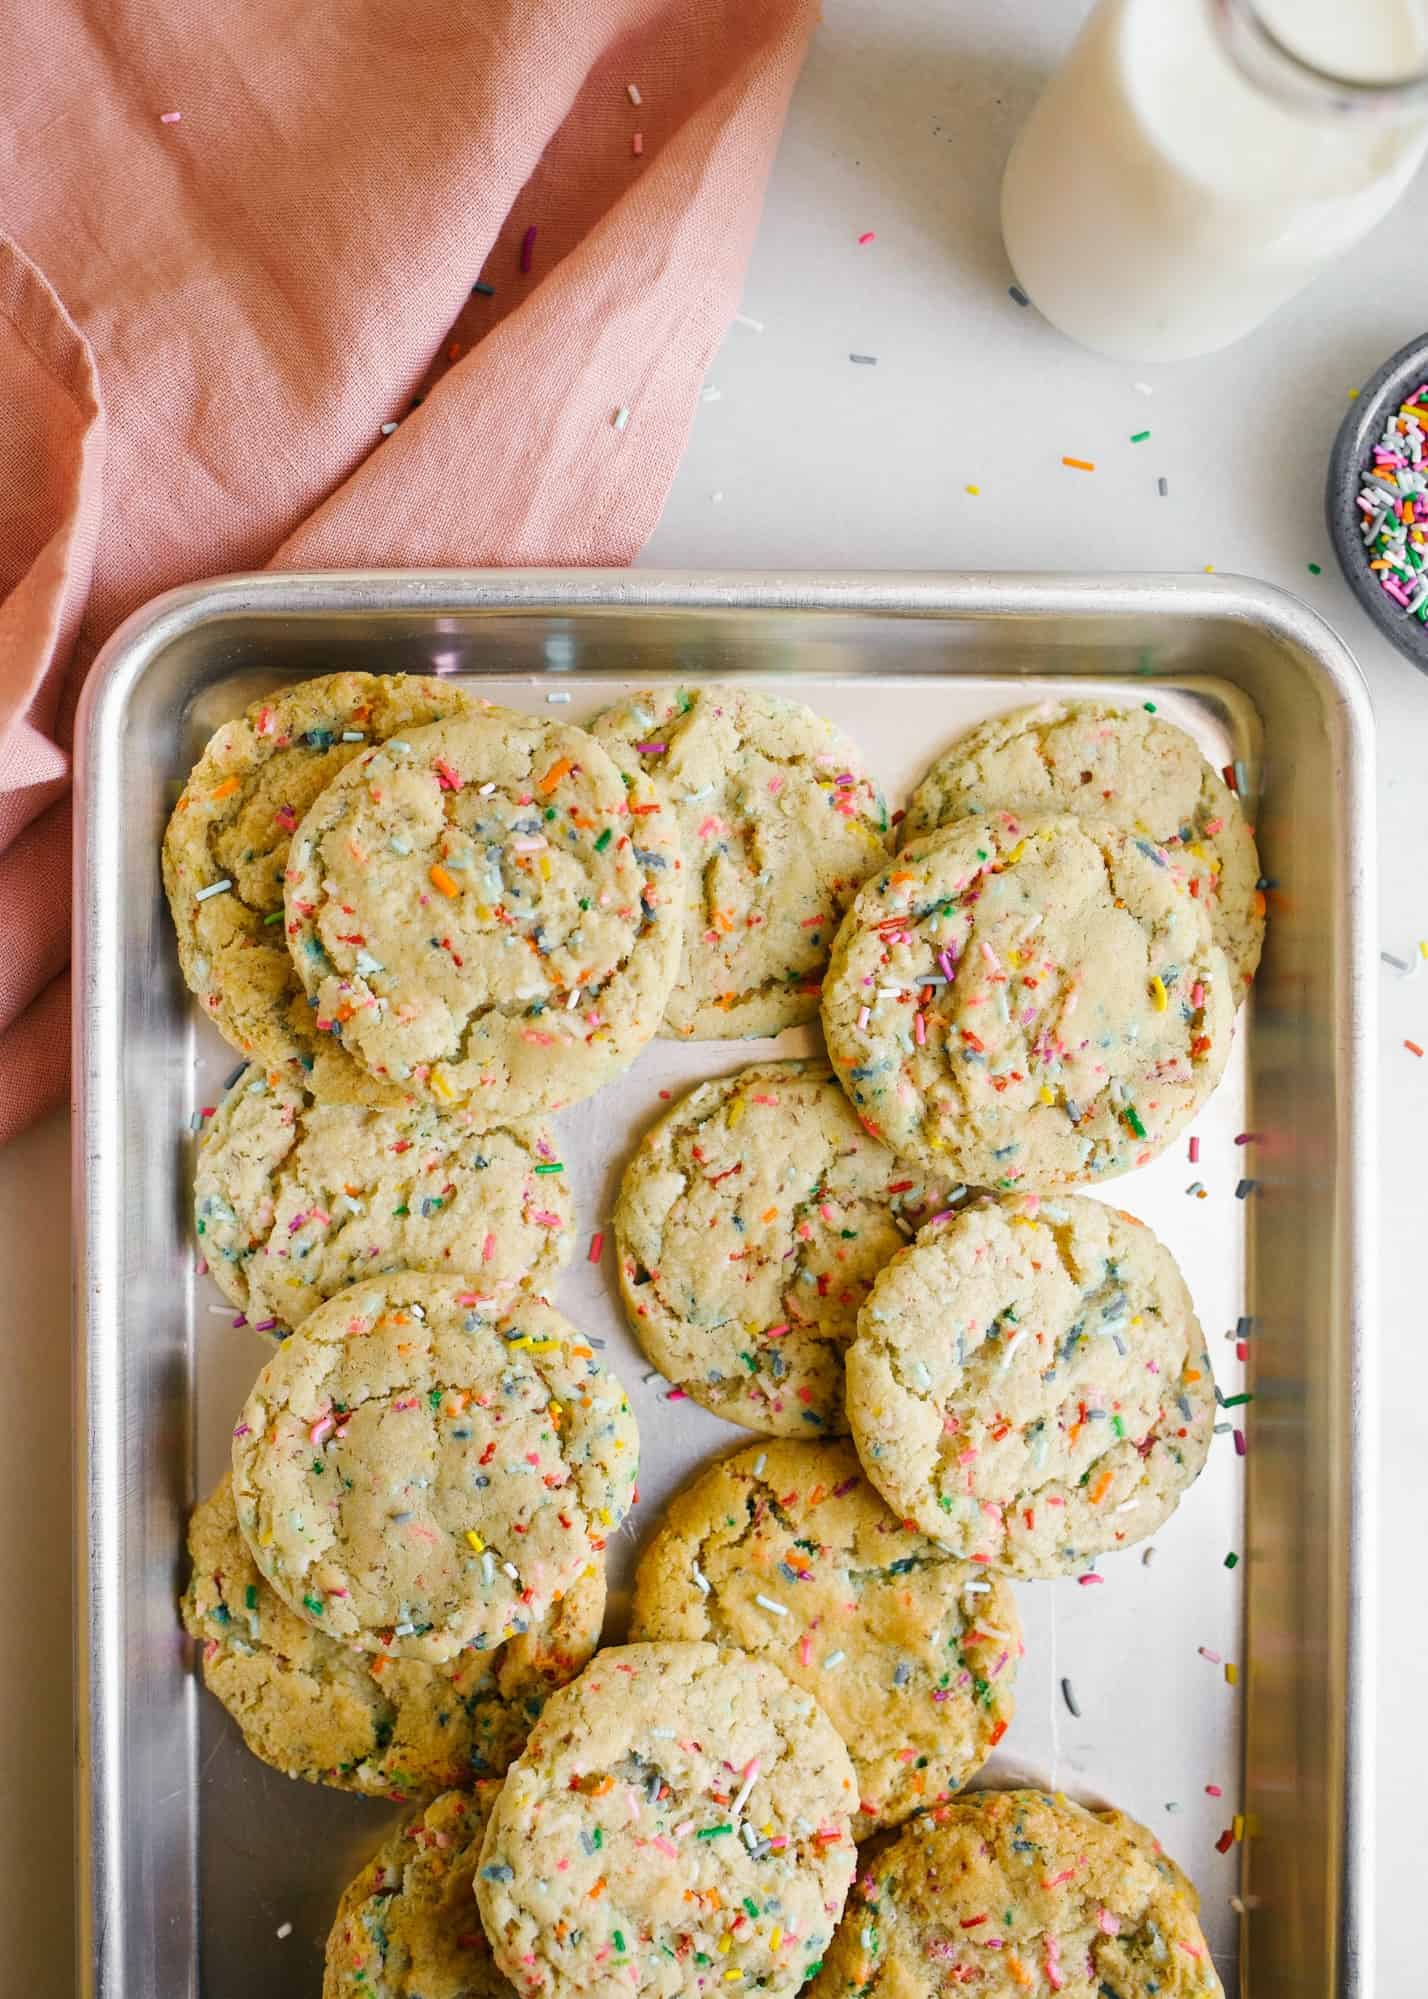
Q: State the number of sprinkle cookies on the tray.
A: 14